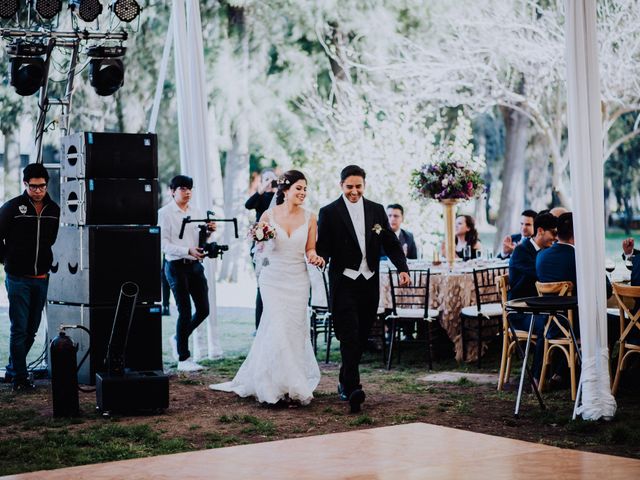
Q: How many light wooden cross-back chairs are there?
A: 3